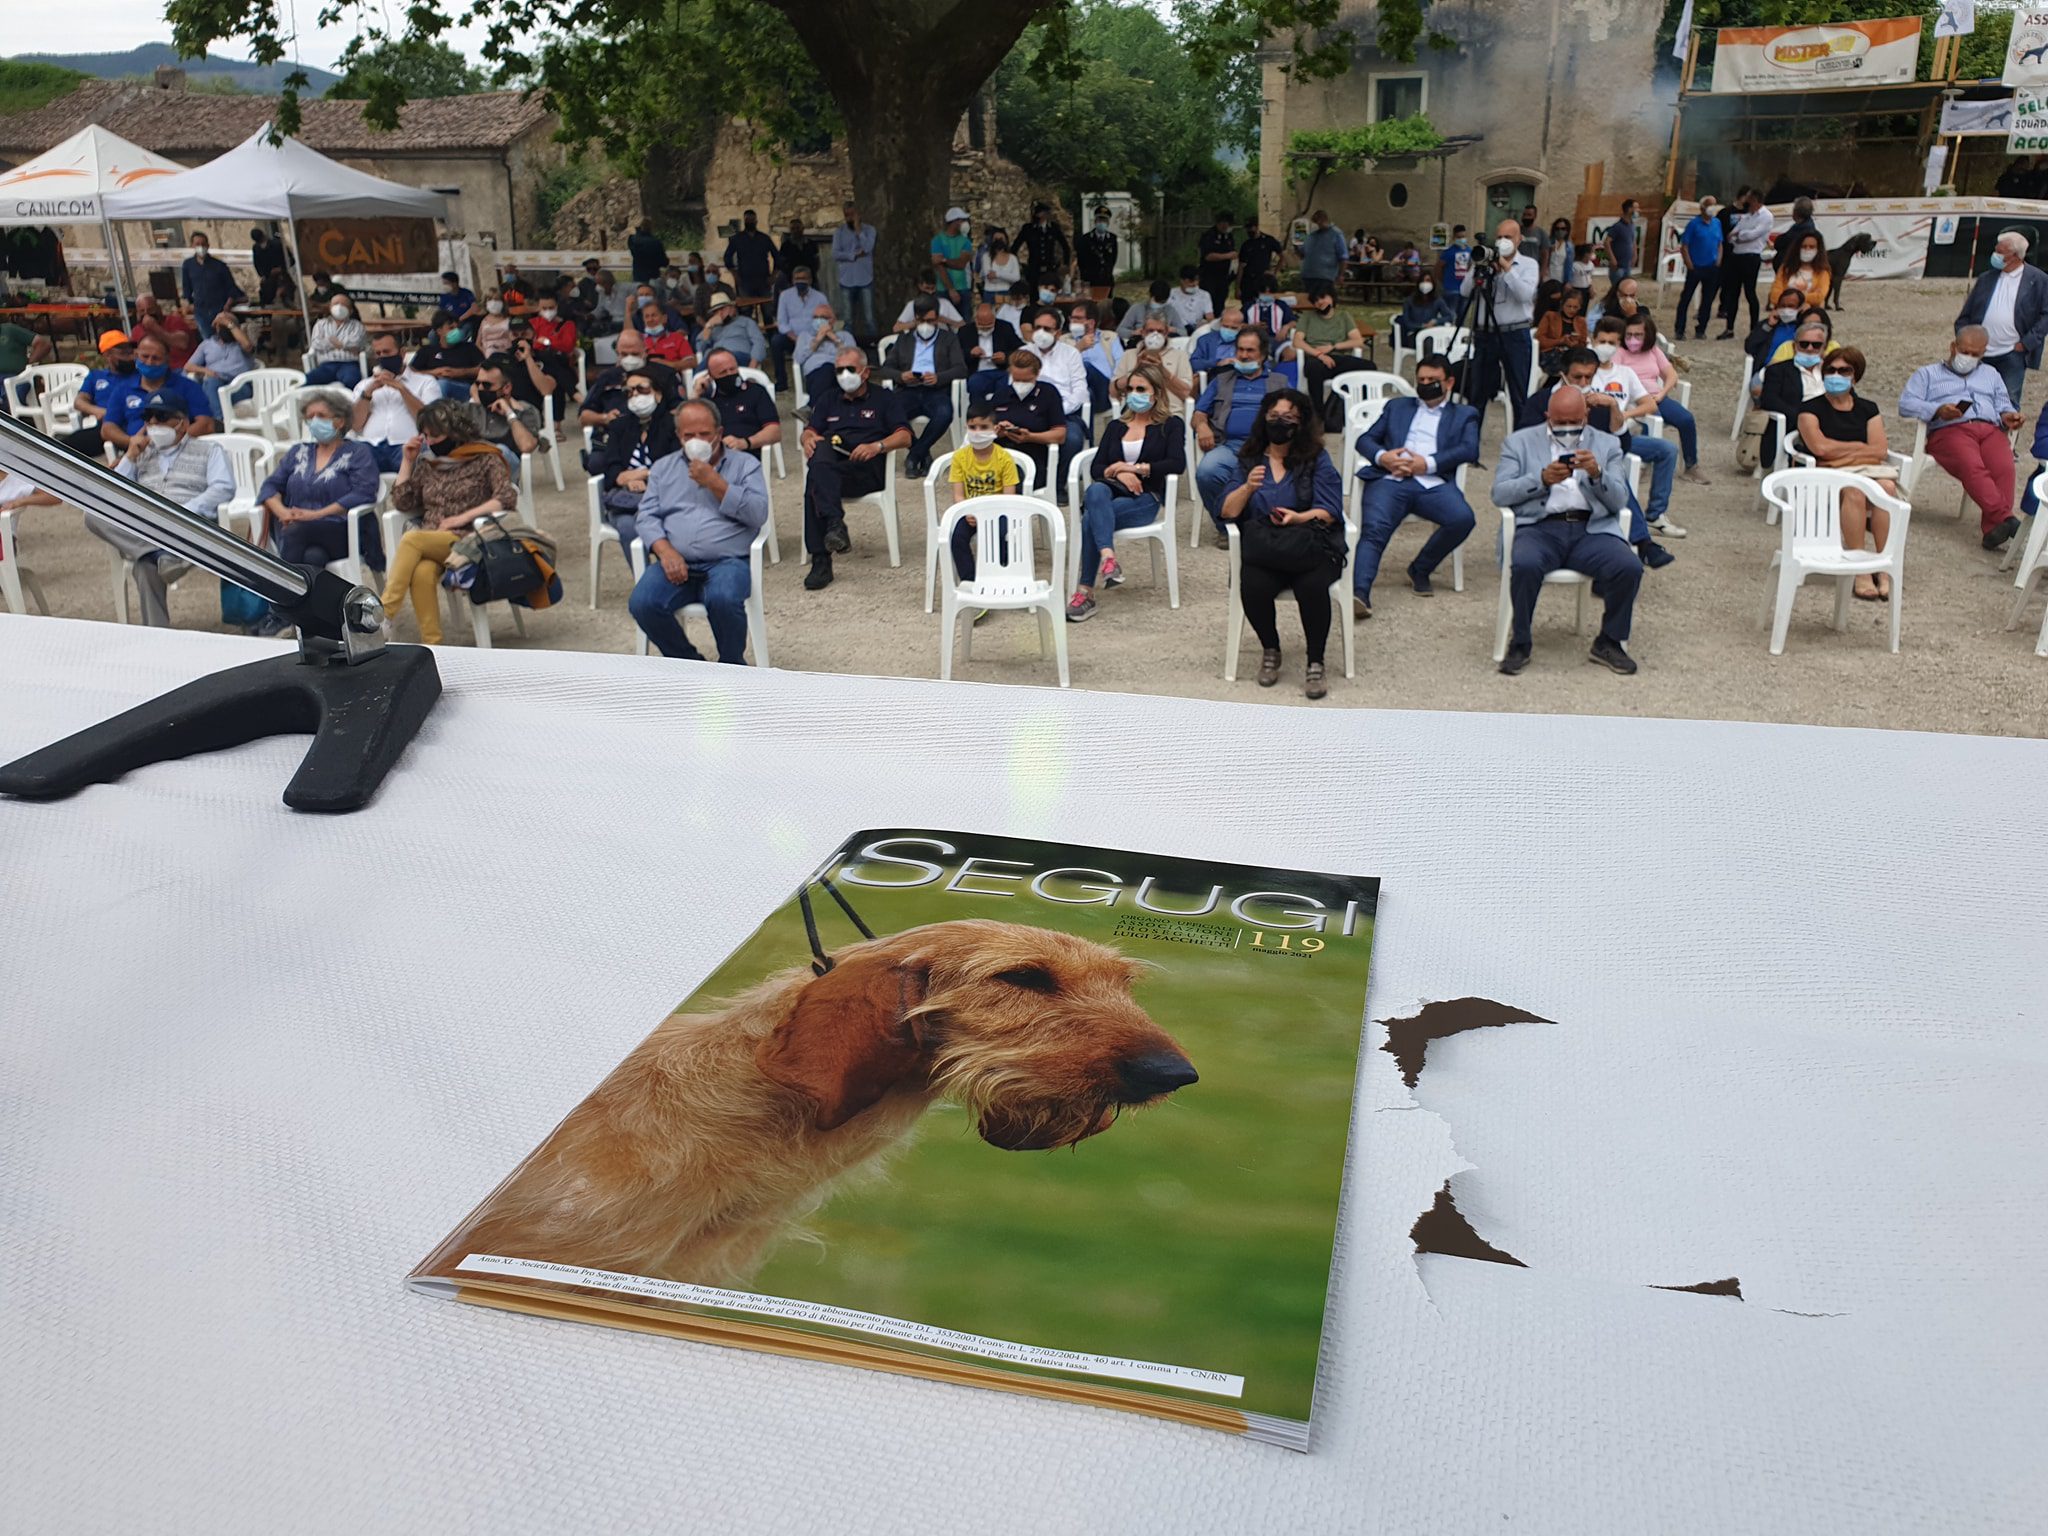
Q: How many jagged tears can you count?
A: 3